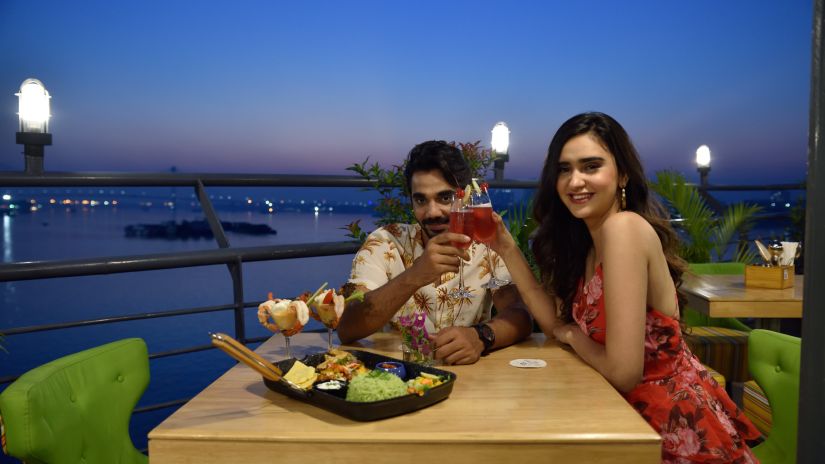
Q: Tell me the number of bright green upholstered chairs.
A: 3